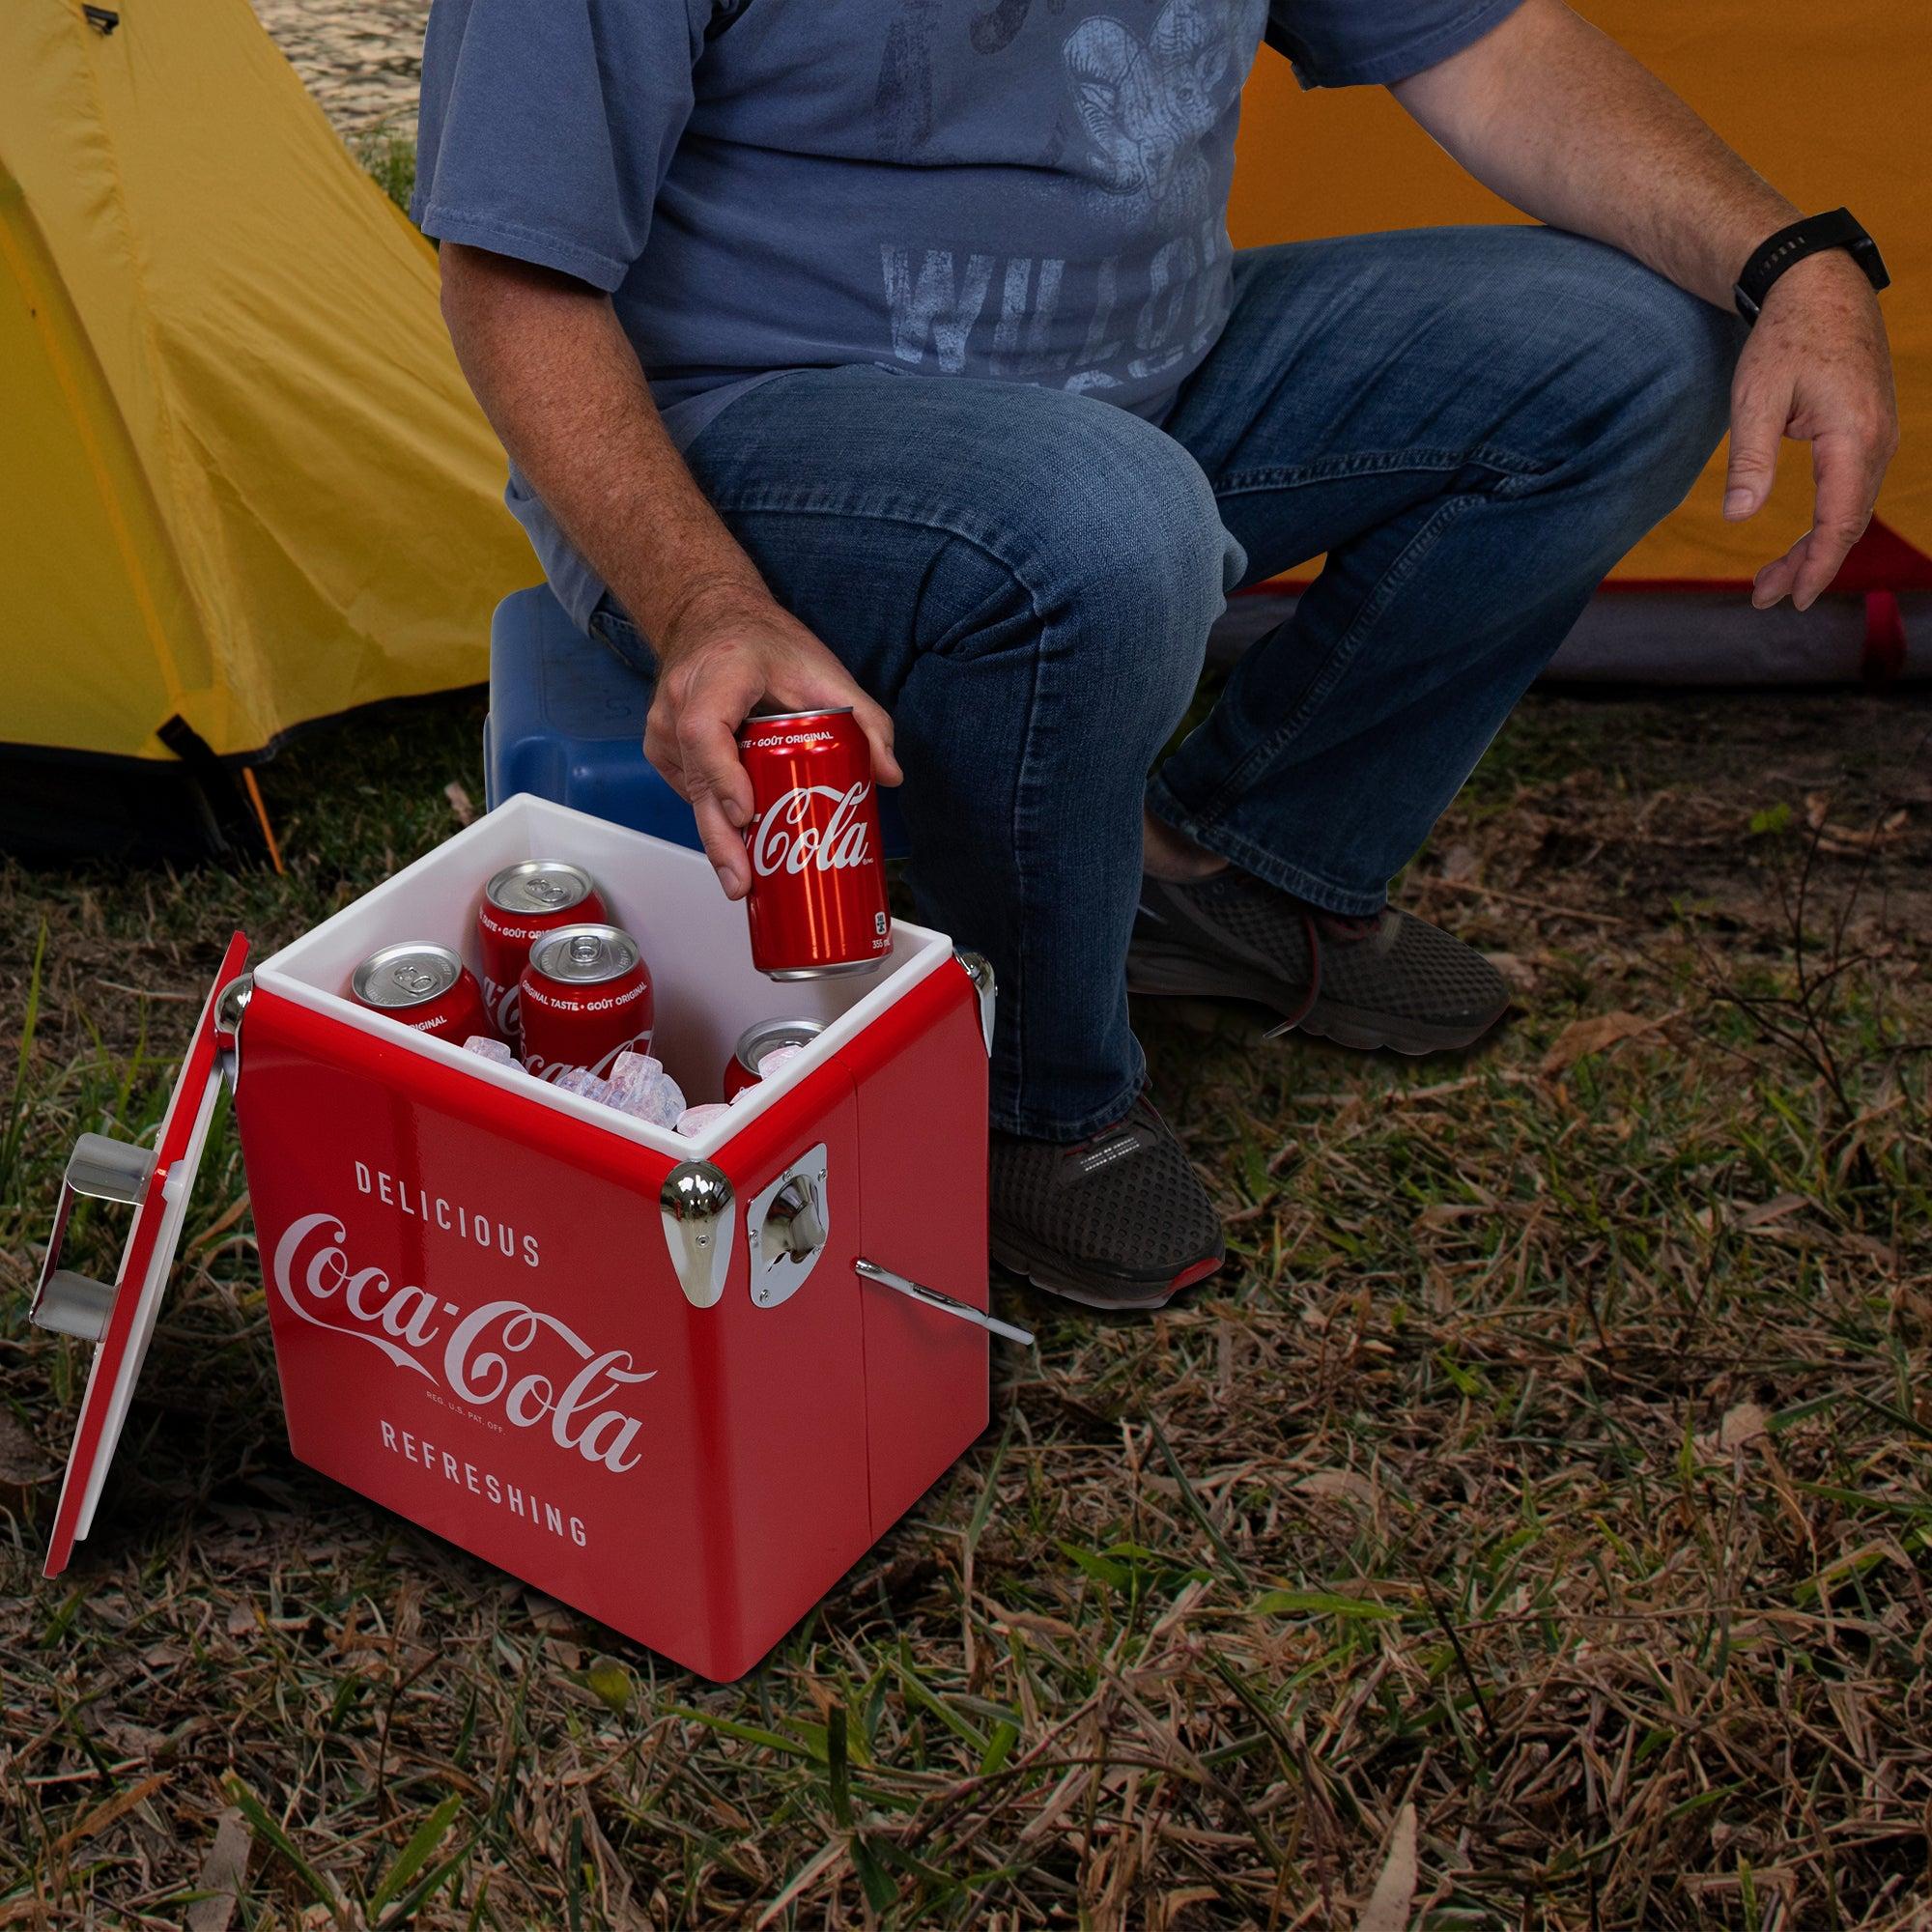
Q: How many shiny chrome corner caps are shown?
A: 3